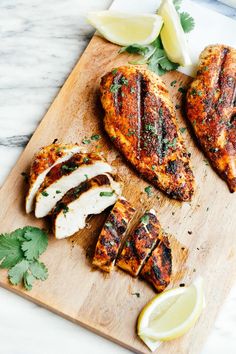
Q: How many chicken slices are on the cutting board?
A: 6